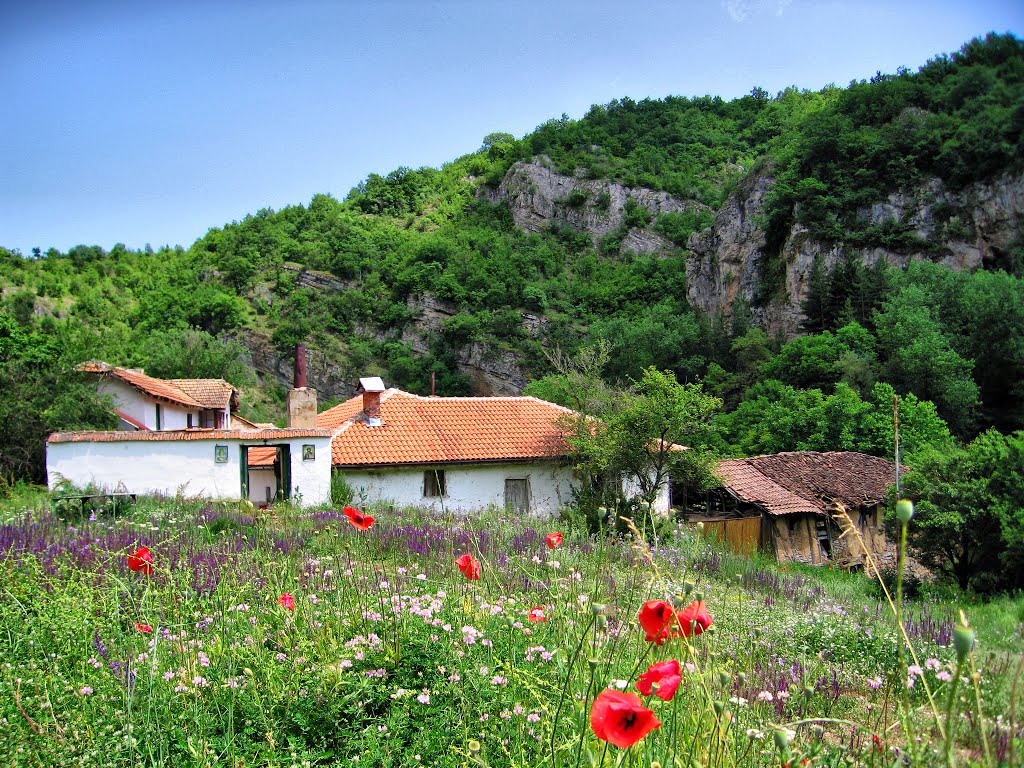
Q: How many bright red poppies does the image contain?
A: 11